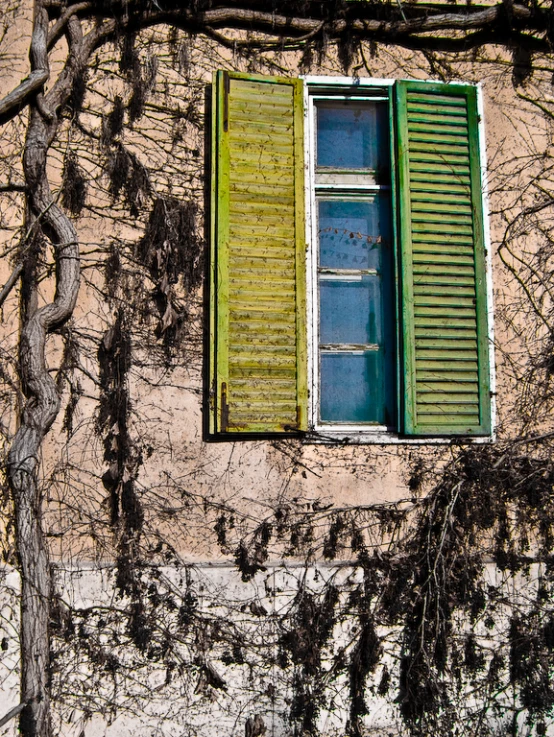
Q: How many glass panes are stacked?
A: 4